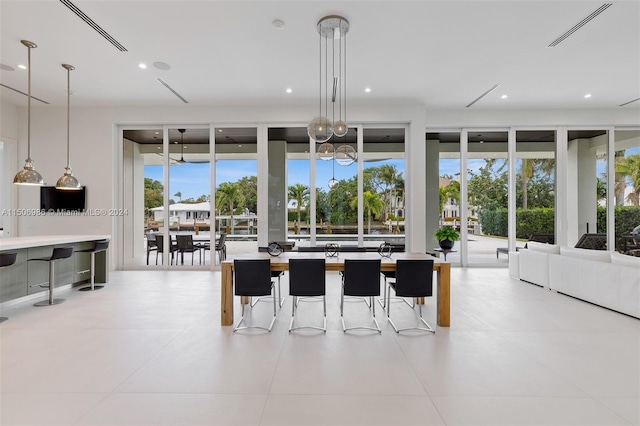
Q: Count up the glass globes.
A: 5